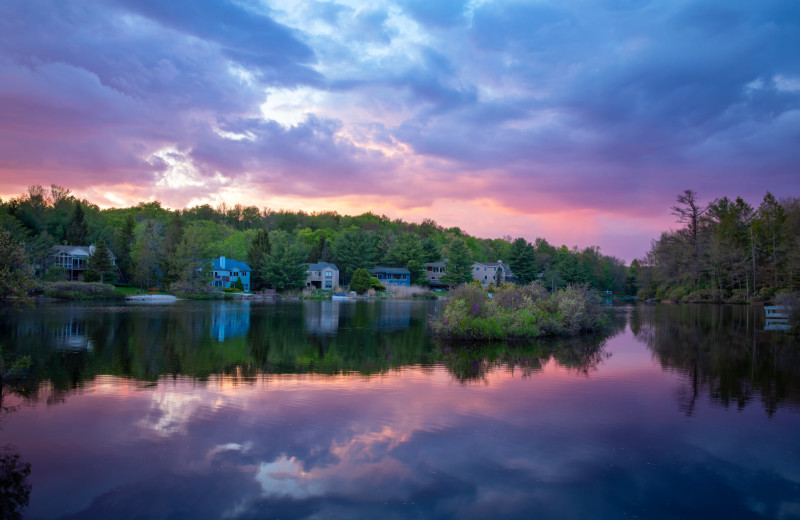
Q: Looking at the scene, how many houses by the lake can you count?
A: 6